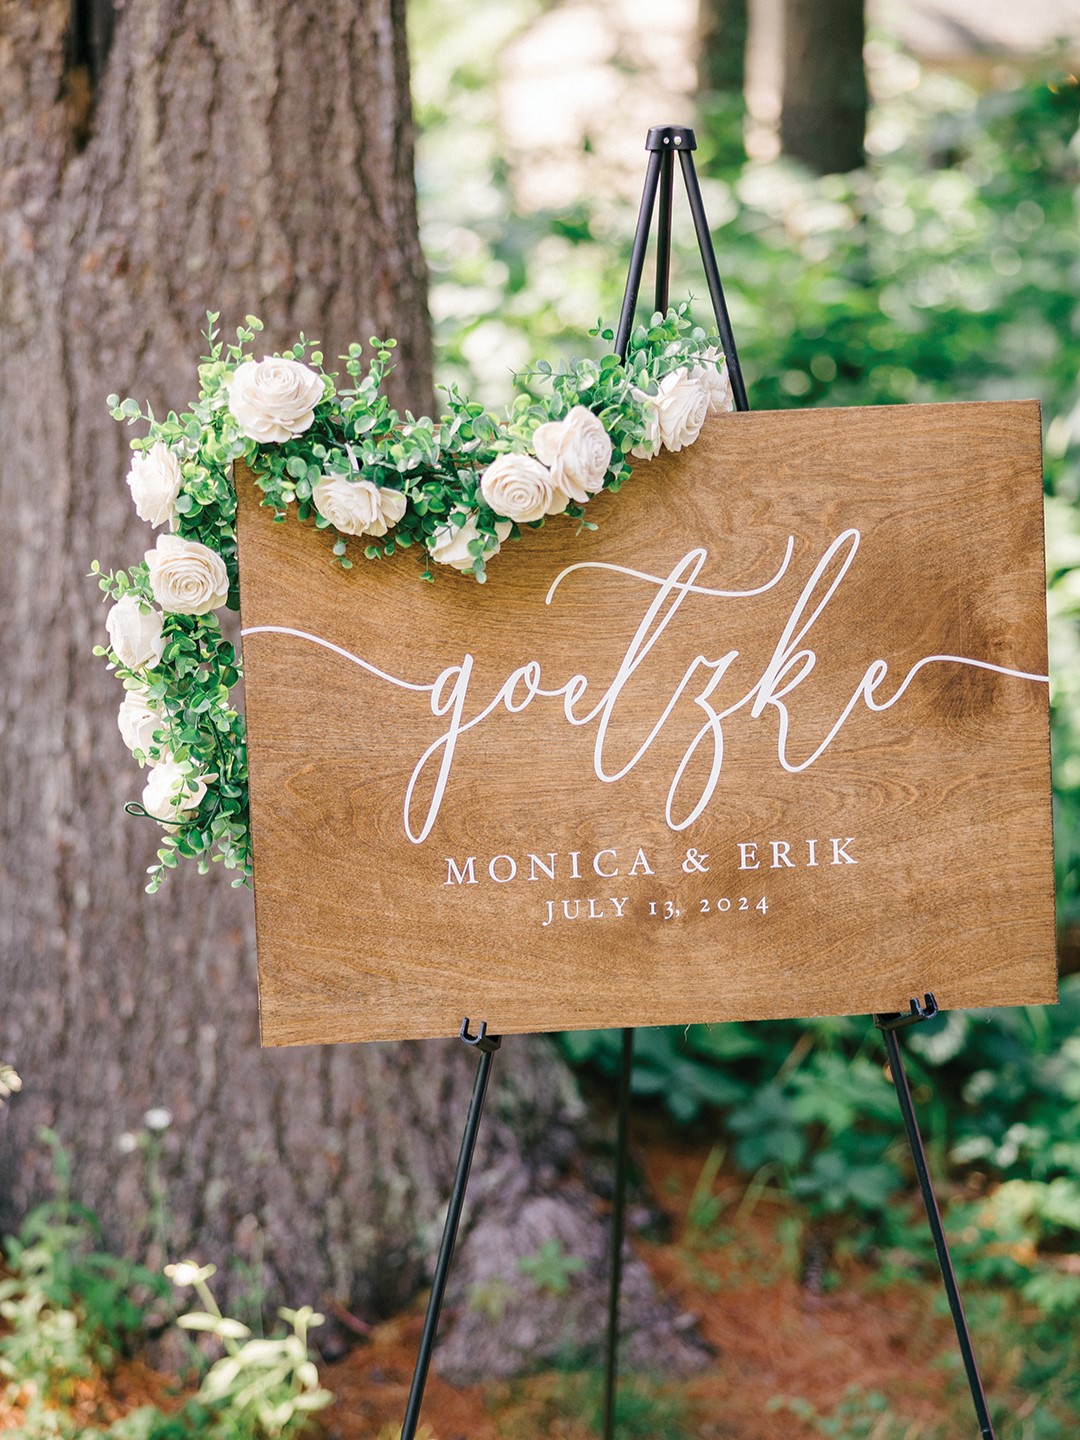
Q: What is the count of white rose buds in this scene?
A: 12